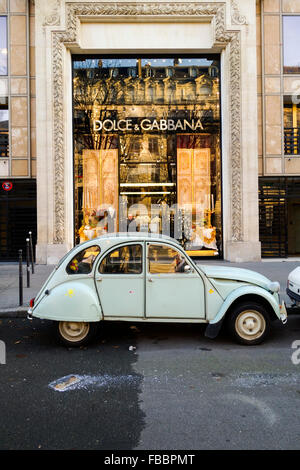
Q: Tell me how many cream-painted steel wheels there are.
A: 2